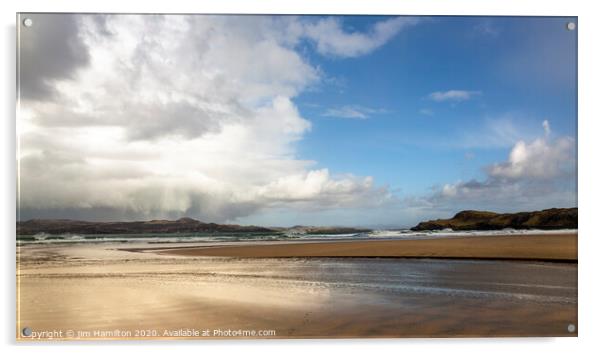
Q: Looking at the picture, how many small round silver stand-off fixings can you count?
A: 4